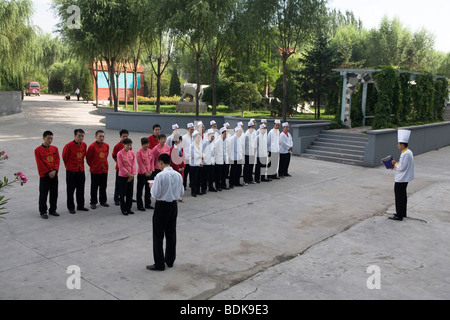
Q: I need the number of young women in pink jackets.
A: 3